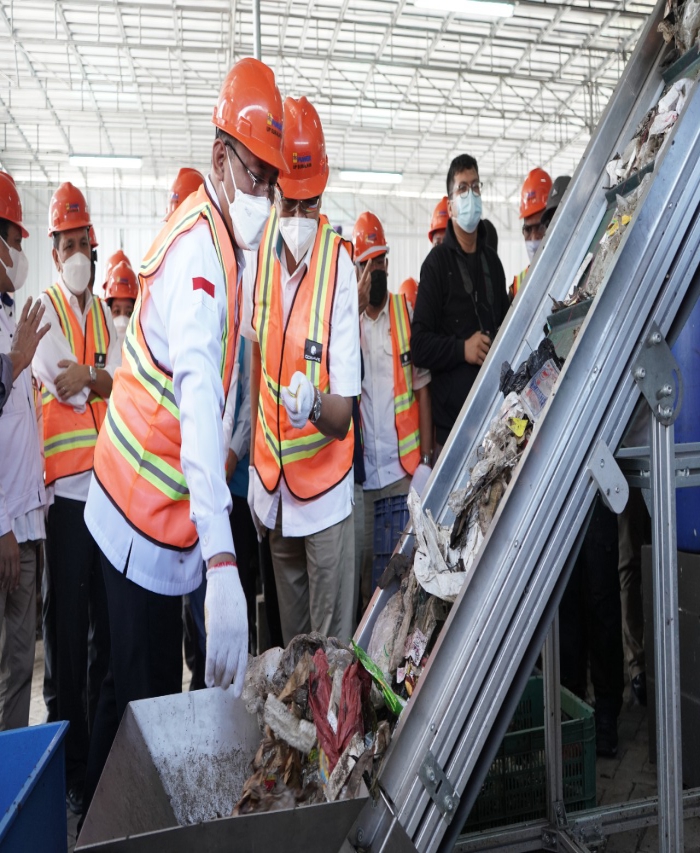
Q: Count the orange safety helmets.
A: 12